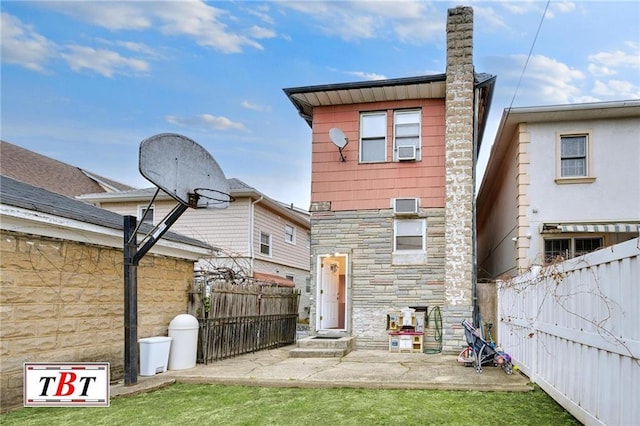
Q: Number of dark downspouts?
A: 1